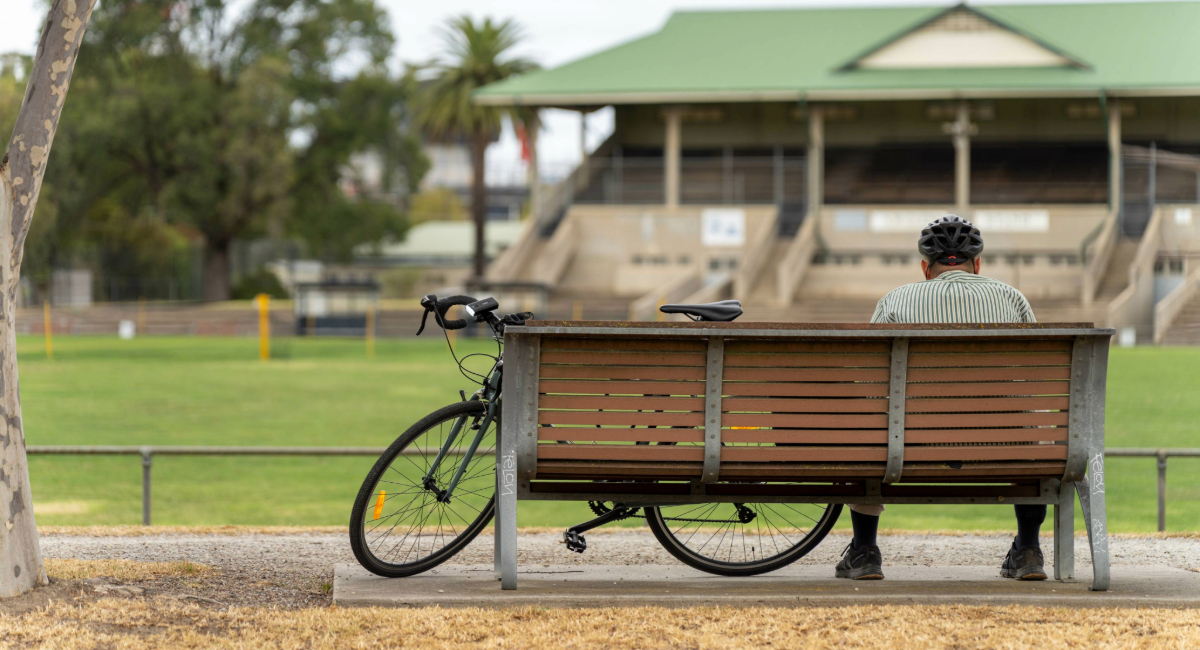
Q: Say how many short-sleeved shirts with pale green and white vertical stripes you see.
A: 1